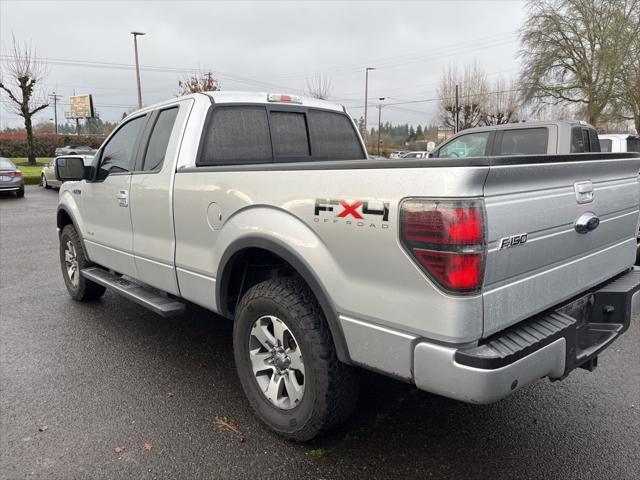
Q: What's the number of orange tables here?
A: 0